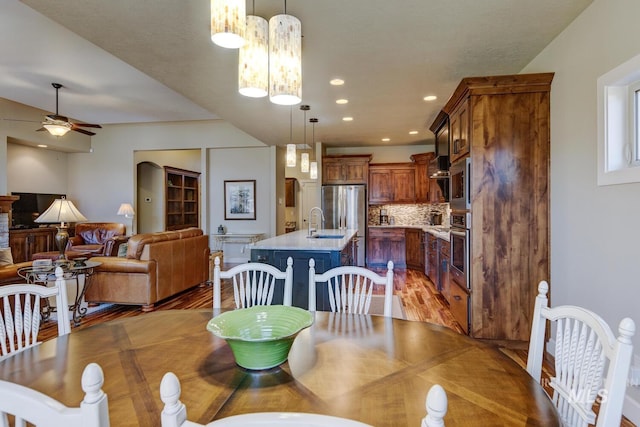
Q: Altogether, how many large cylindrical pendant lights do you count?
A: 3